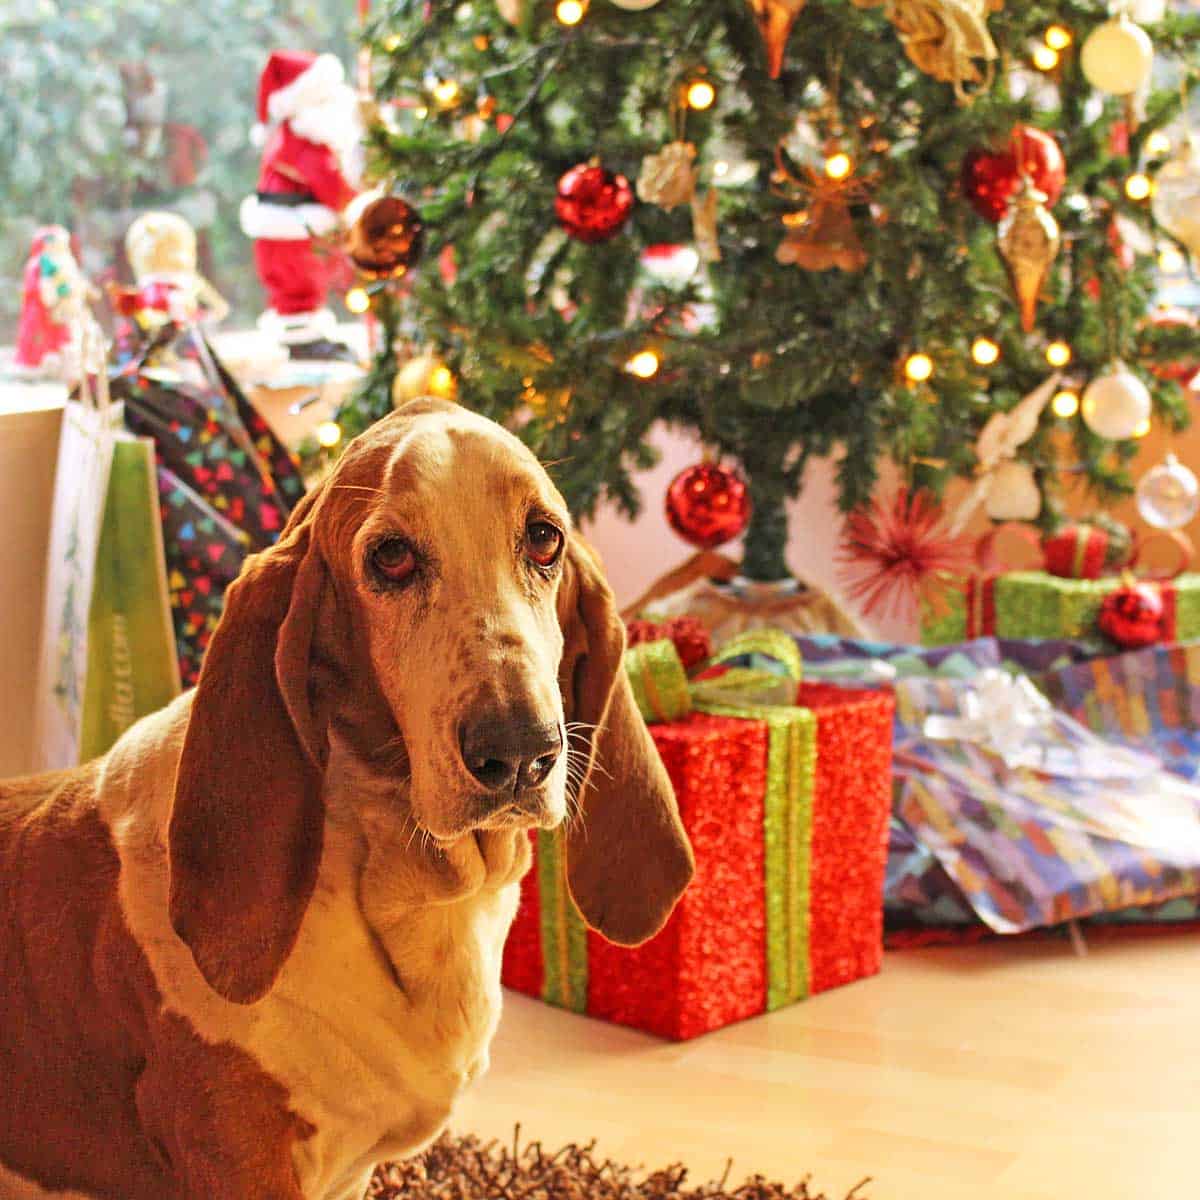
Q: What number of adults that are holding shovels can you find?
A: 0